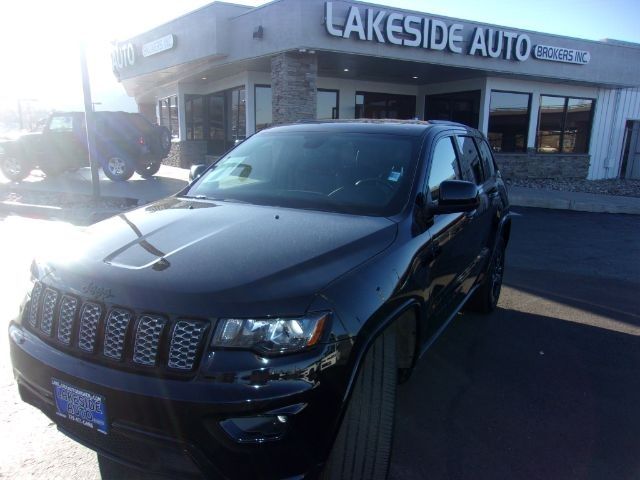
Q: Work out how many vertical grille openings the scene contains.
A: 7